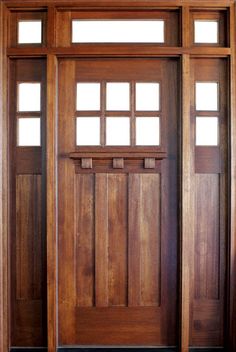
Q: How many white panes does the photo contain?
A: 13